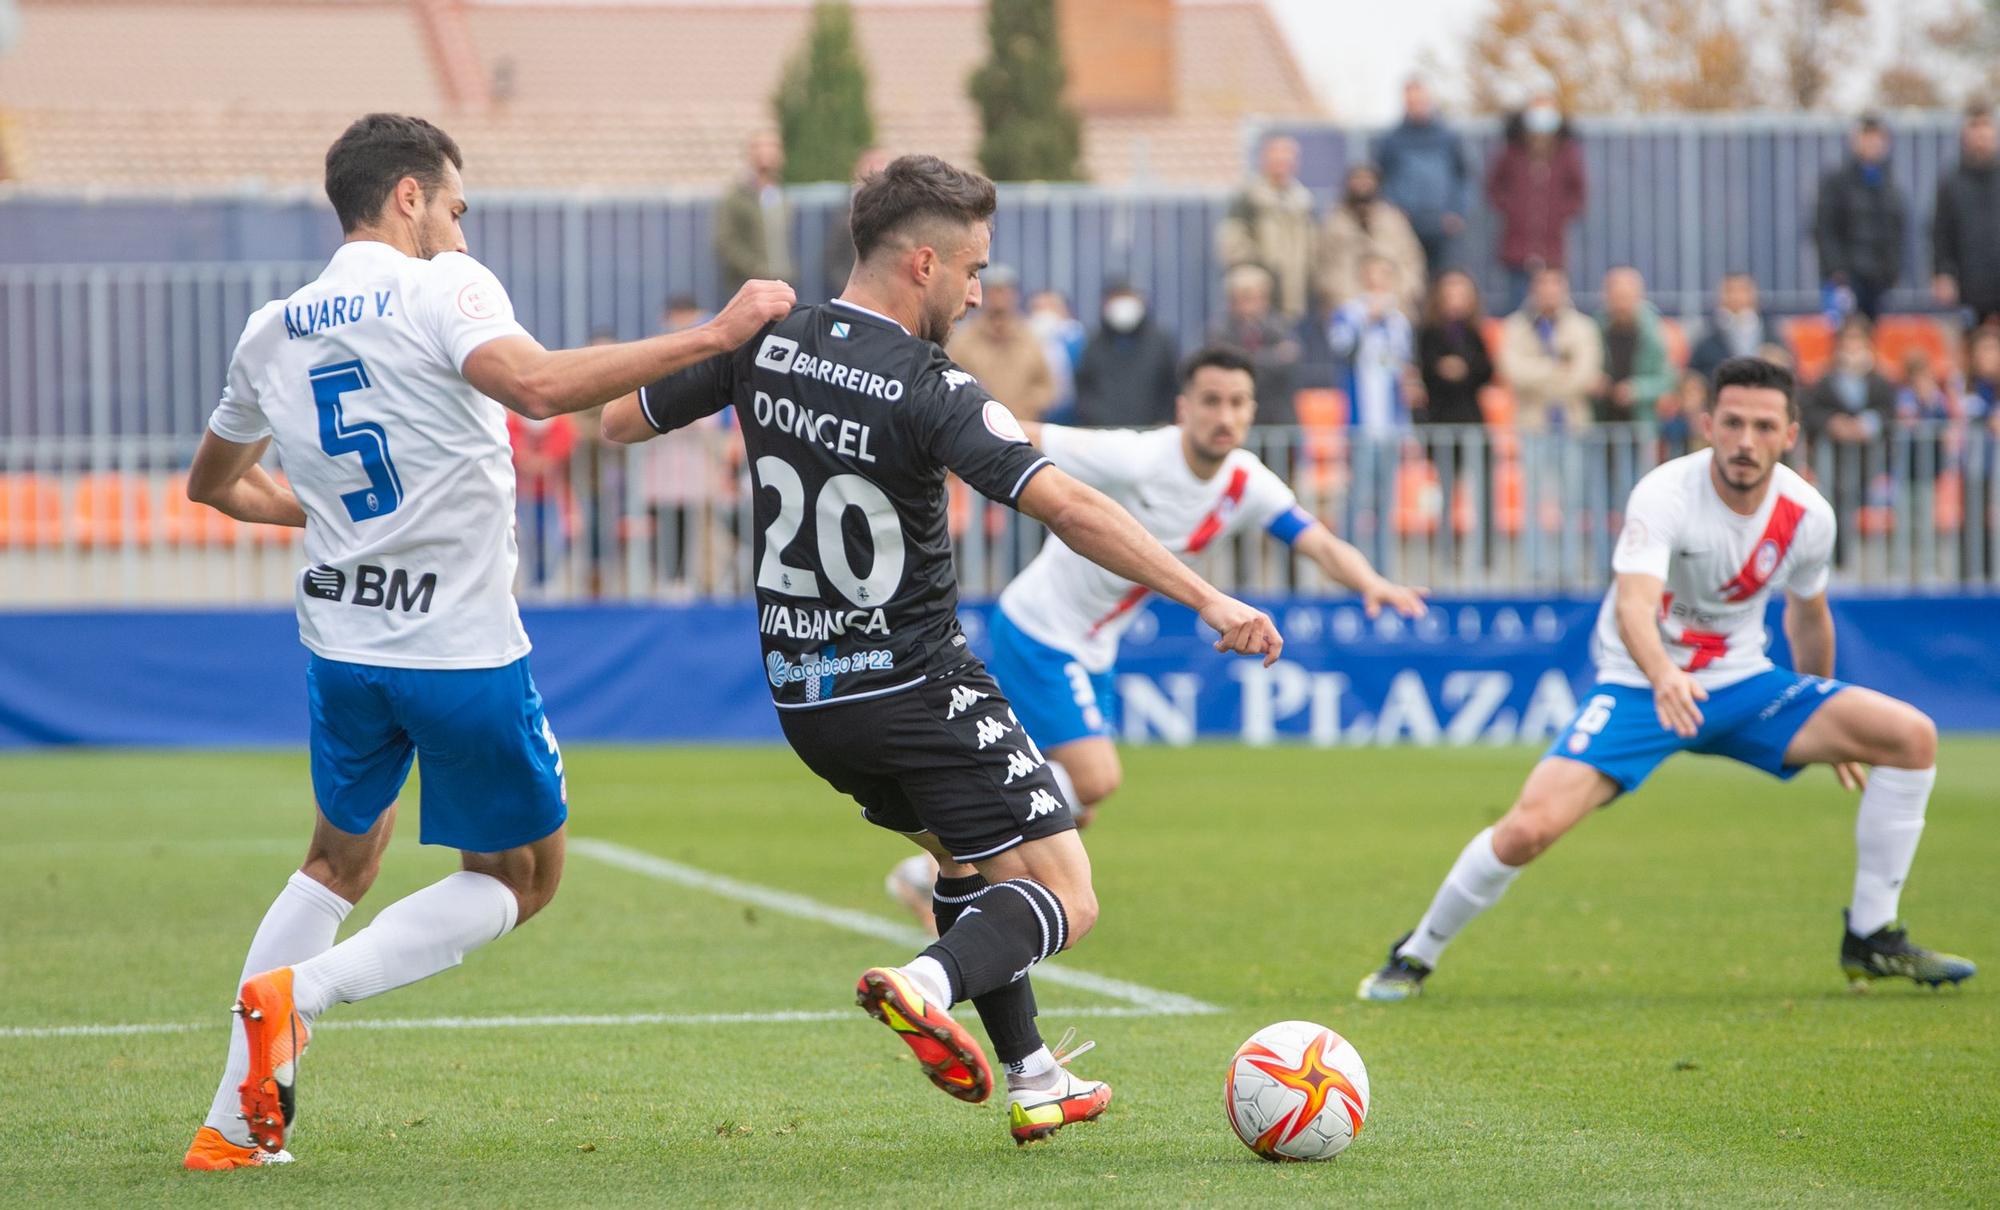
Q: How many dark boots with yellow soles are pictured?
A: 2